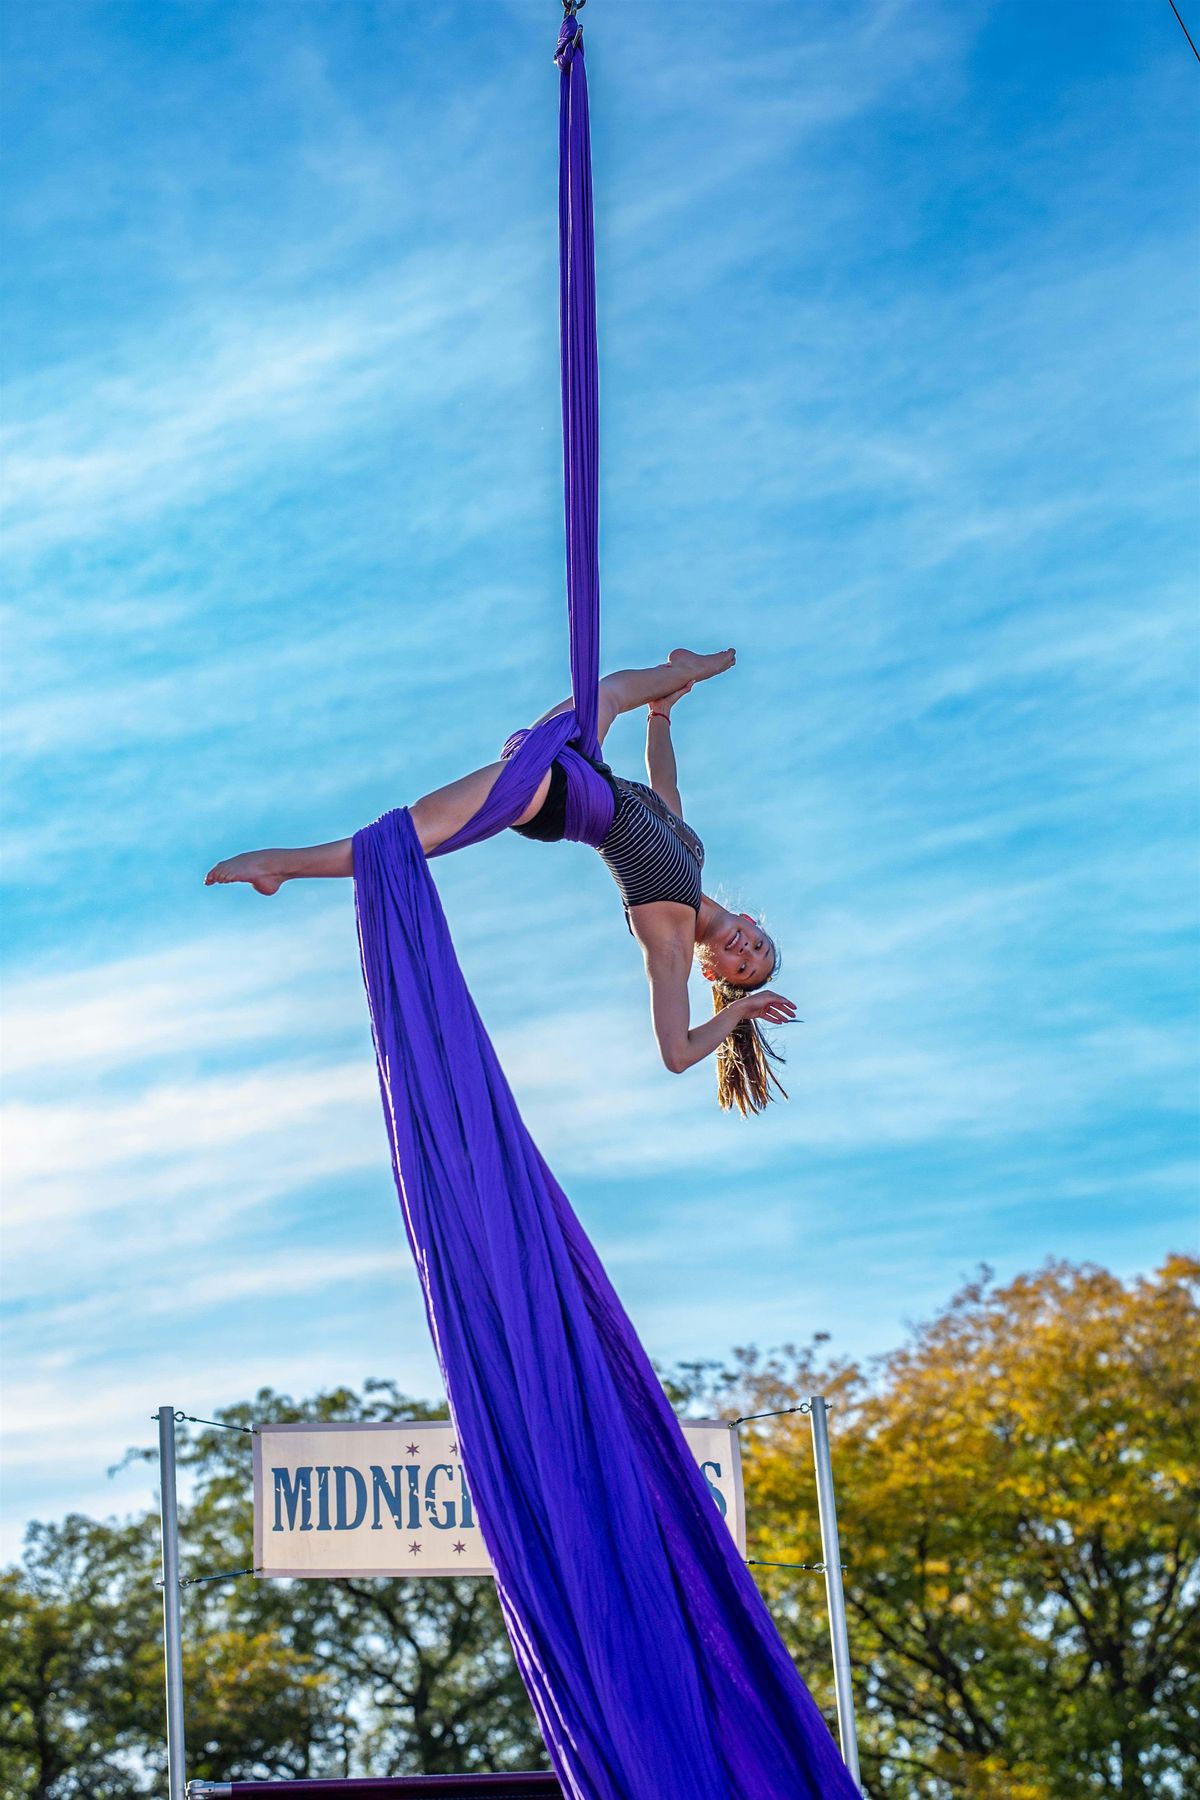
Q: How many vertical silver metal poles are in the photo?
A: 2